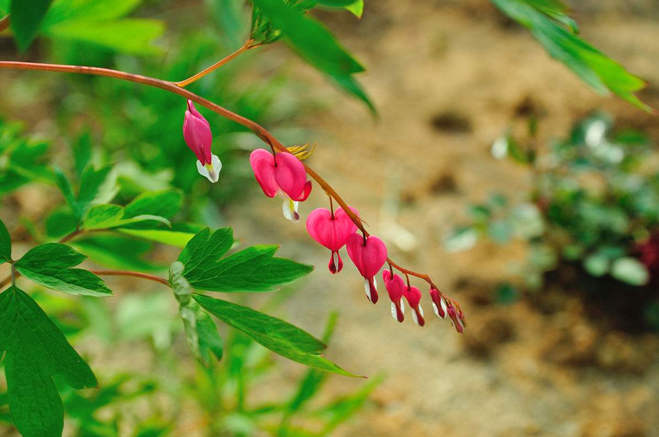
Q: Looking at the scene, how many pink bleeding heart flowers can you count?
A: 8